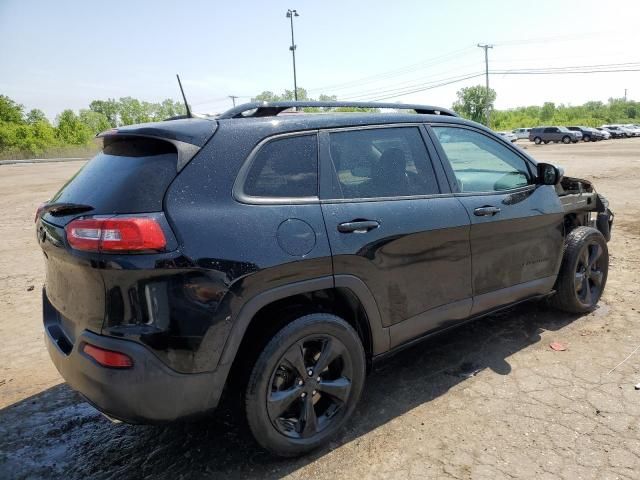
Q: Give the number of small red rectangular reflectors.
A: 1